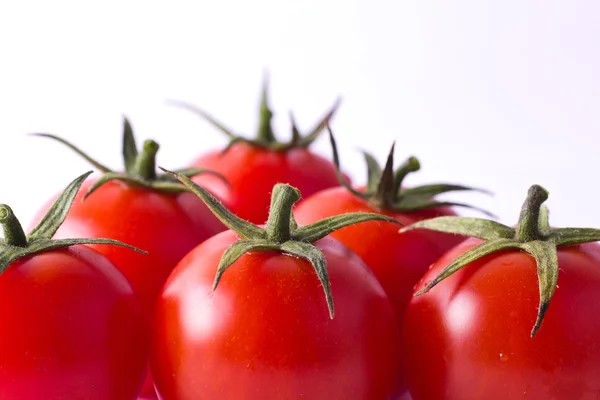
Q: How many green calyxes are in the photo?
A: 6